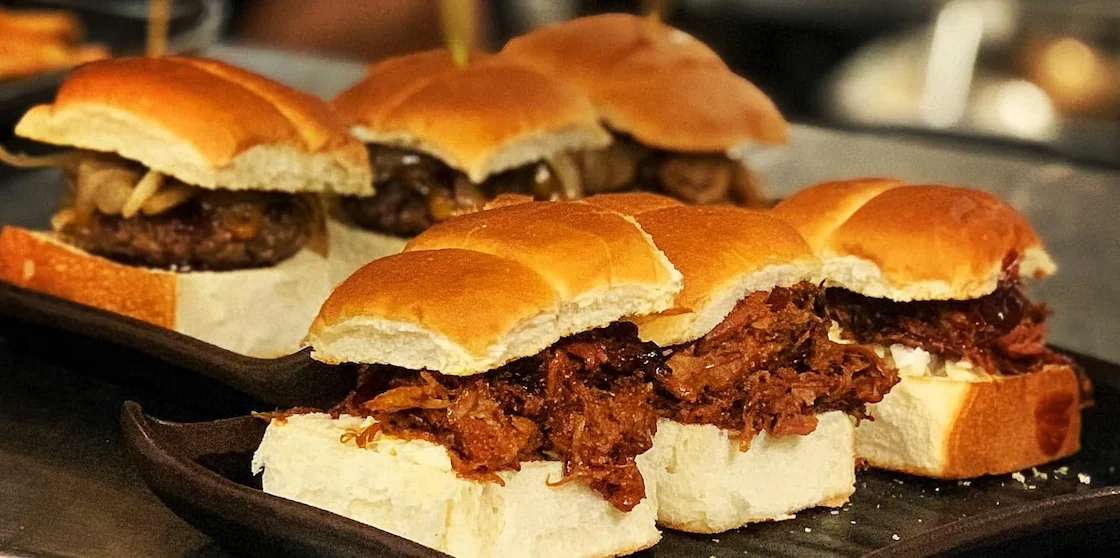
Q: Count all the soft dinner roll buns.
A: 6